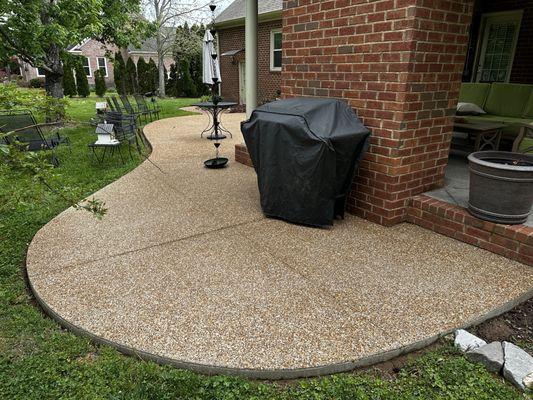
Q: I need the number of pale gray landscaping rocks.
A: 3